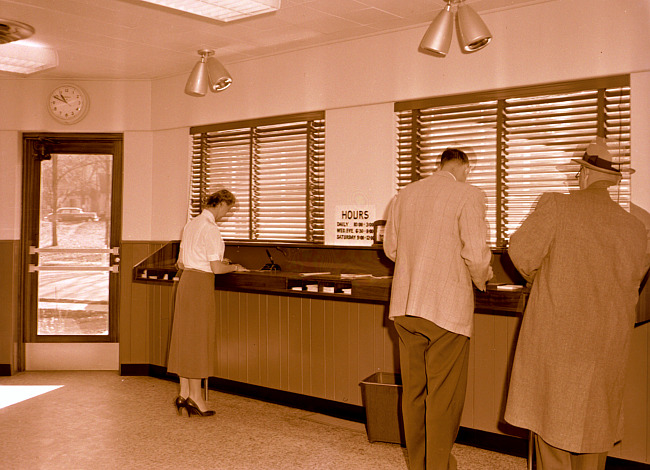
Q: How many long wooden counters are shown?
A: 1